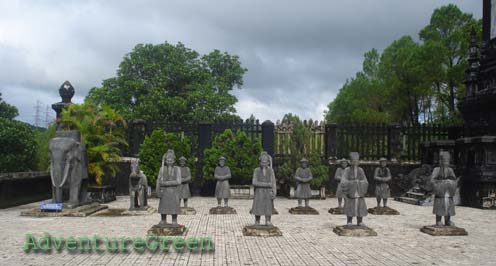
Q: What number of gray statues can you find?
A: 11